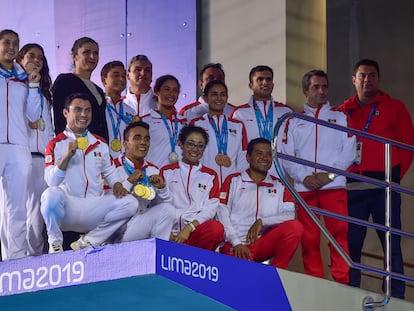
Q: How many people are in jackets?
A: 15